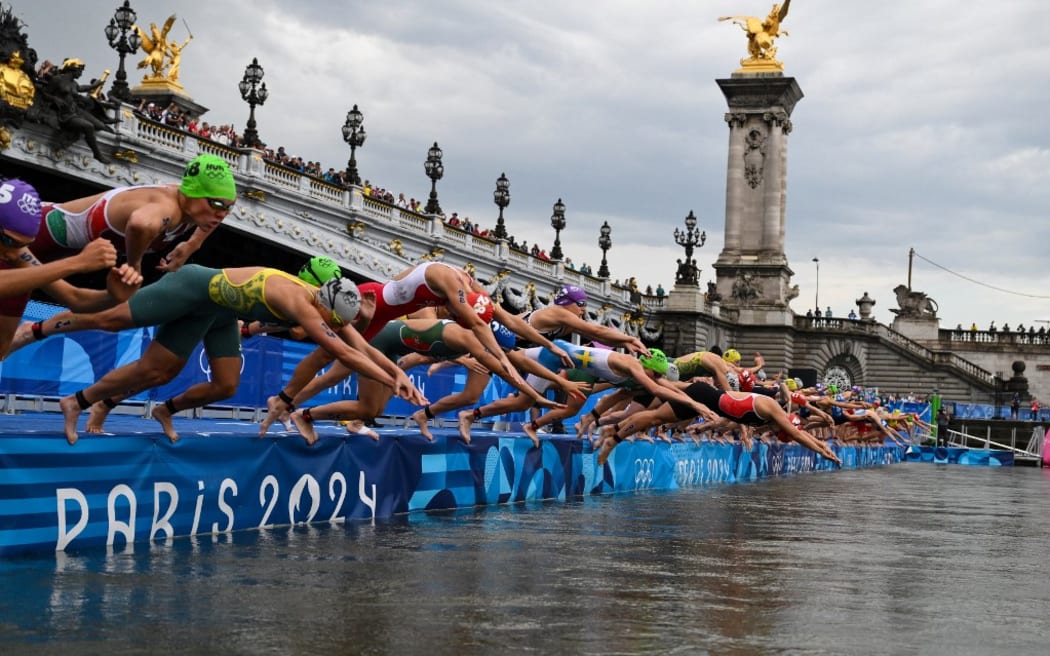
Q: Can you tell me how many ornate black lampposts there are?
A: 8